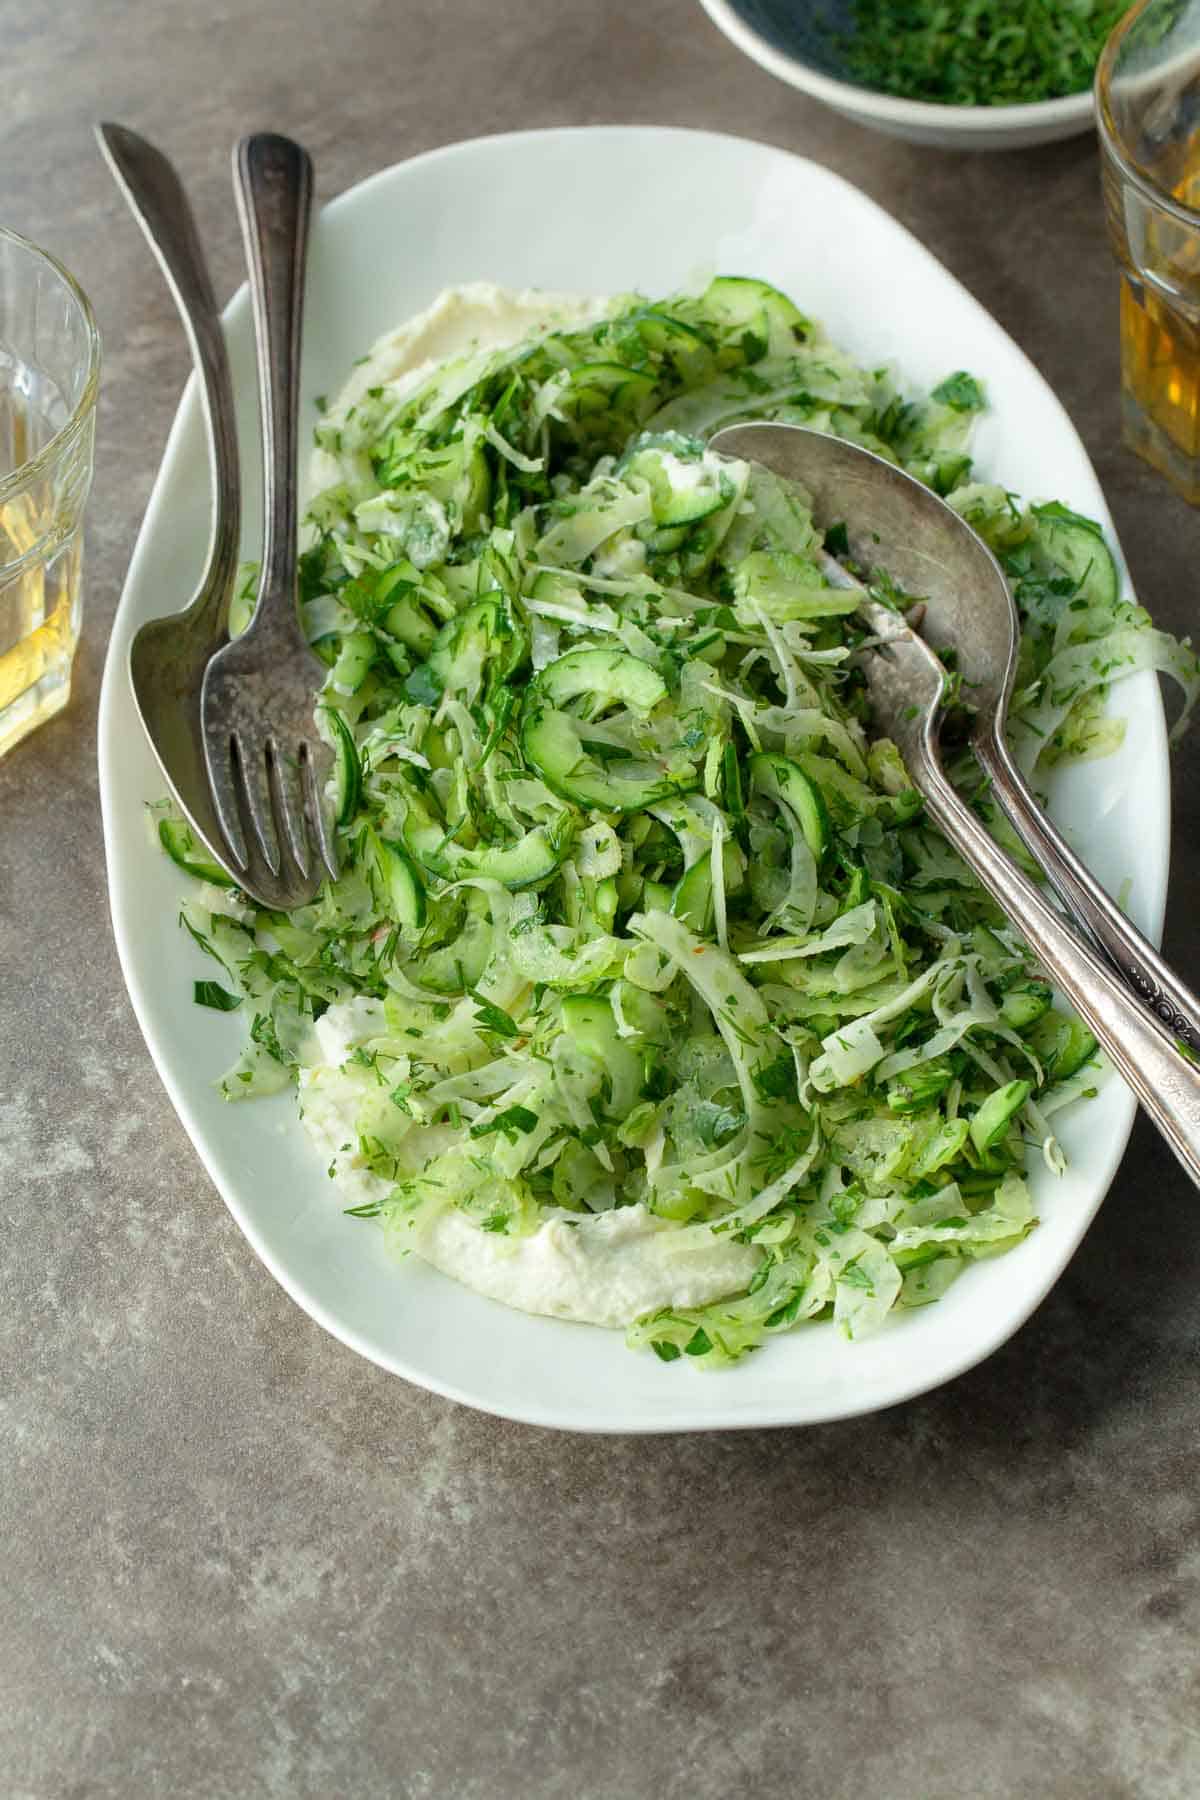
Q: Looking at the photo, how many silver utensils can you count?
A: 4